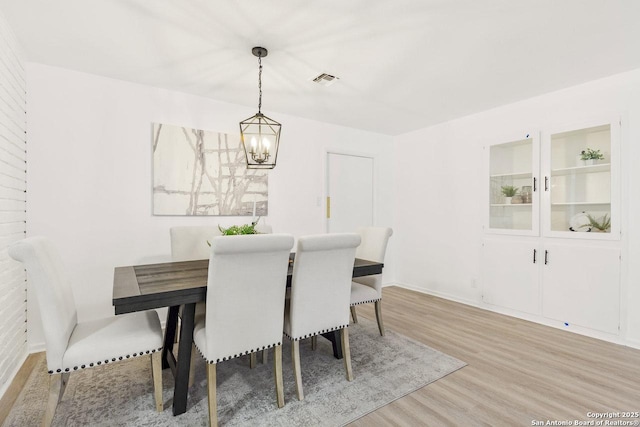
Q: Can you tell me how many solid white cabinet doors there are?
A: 2